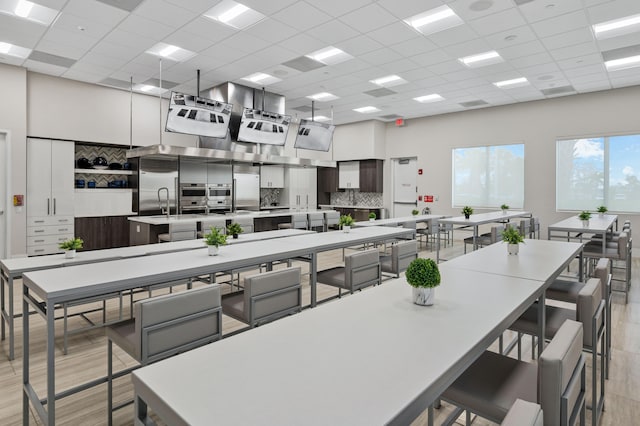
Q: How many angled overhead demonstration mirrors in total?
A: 3